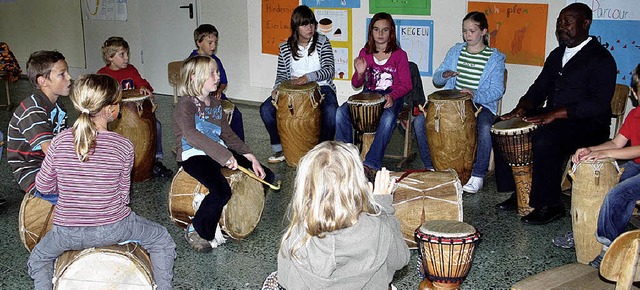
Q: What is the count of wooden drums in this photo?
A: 12